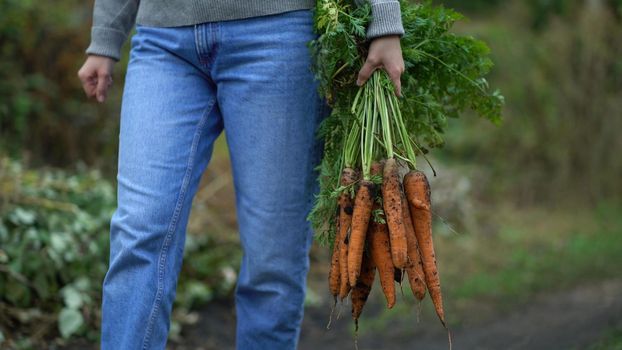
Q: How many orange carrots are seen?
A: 8